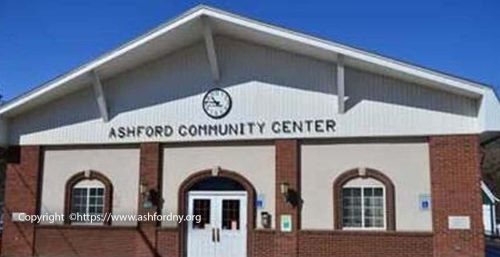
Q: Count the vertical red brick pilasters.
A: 4